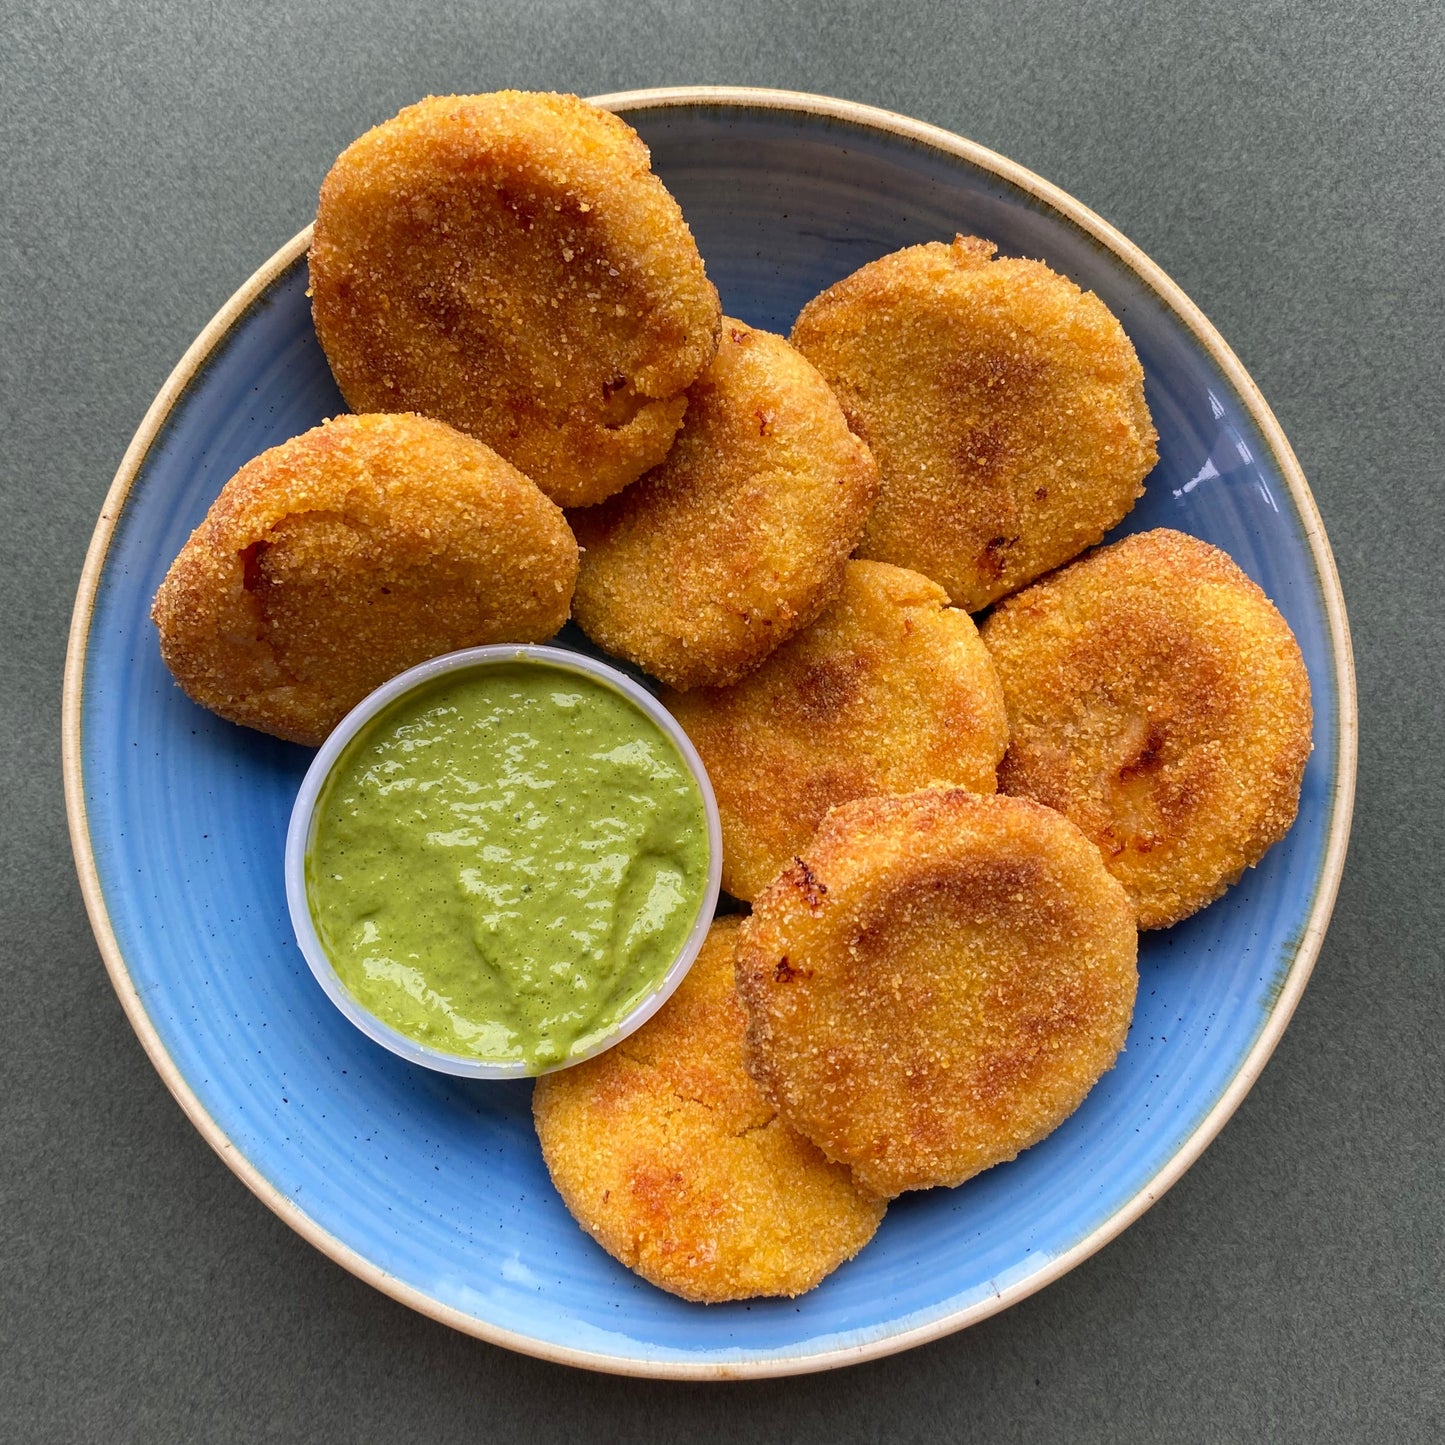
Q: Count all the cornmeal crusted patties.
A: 8